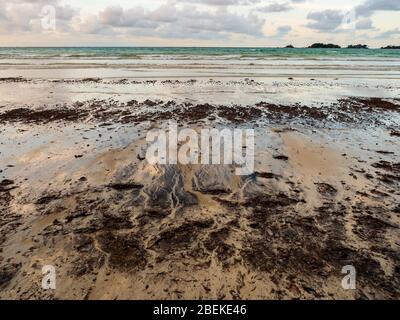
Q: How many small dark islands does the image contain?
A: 4